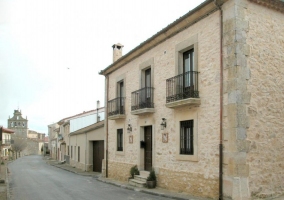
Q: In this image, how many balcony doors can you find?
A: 3